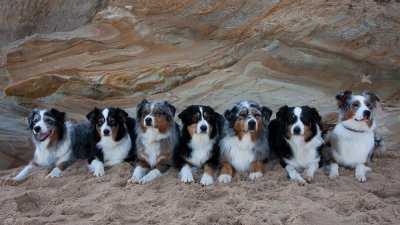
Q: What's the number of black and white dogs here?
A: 3